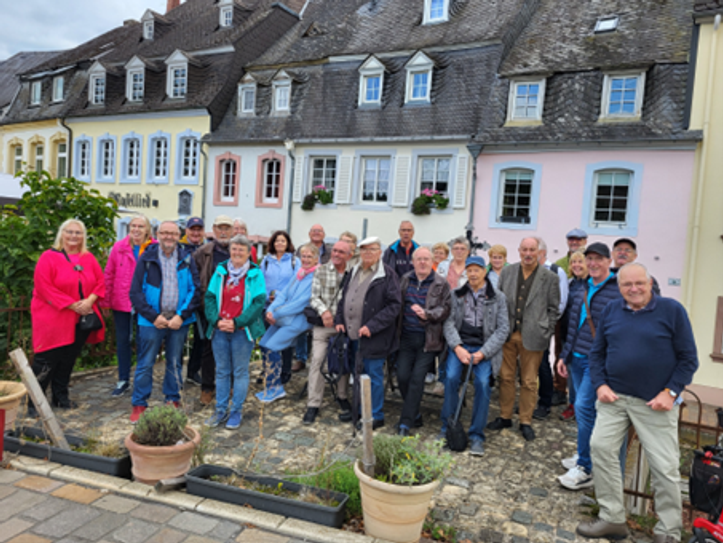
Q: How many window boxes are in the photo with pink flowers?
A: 2